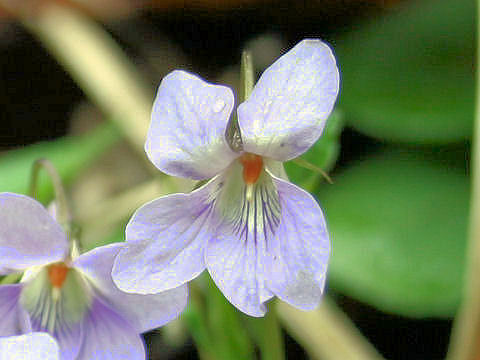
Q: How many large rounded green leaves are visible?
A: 2